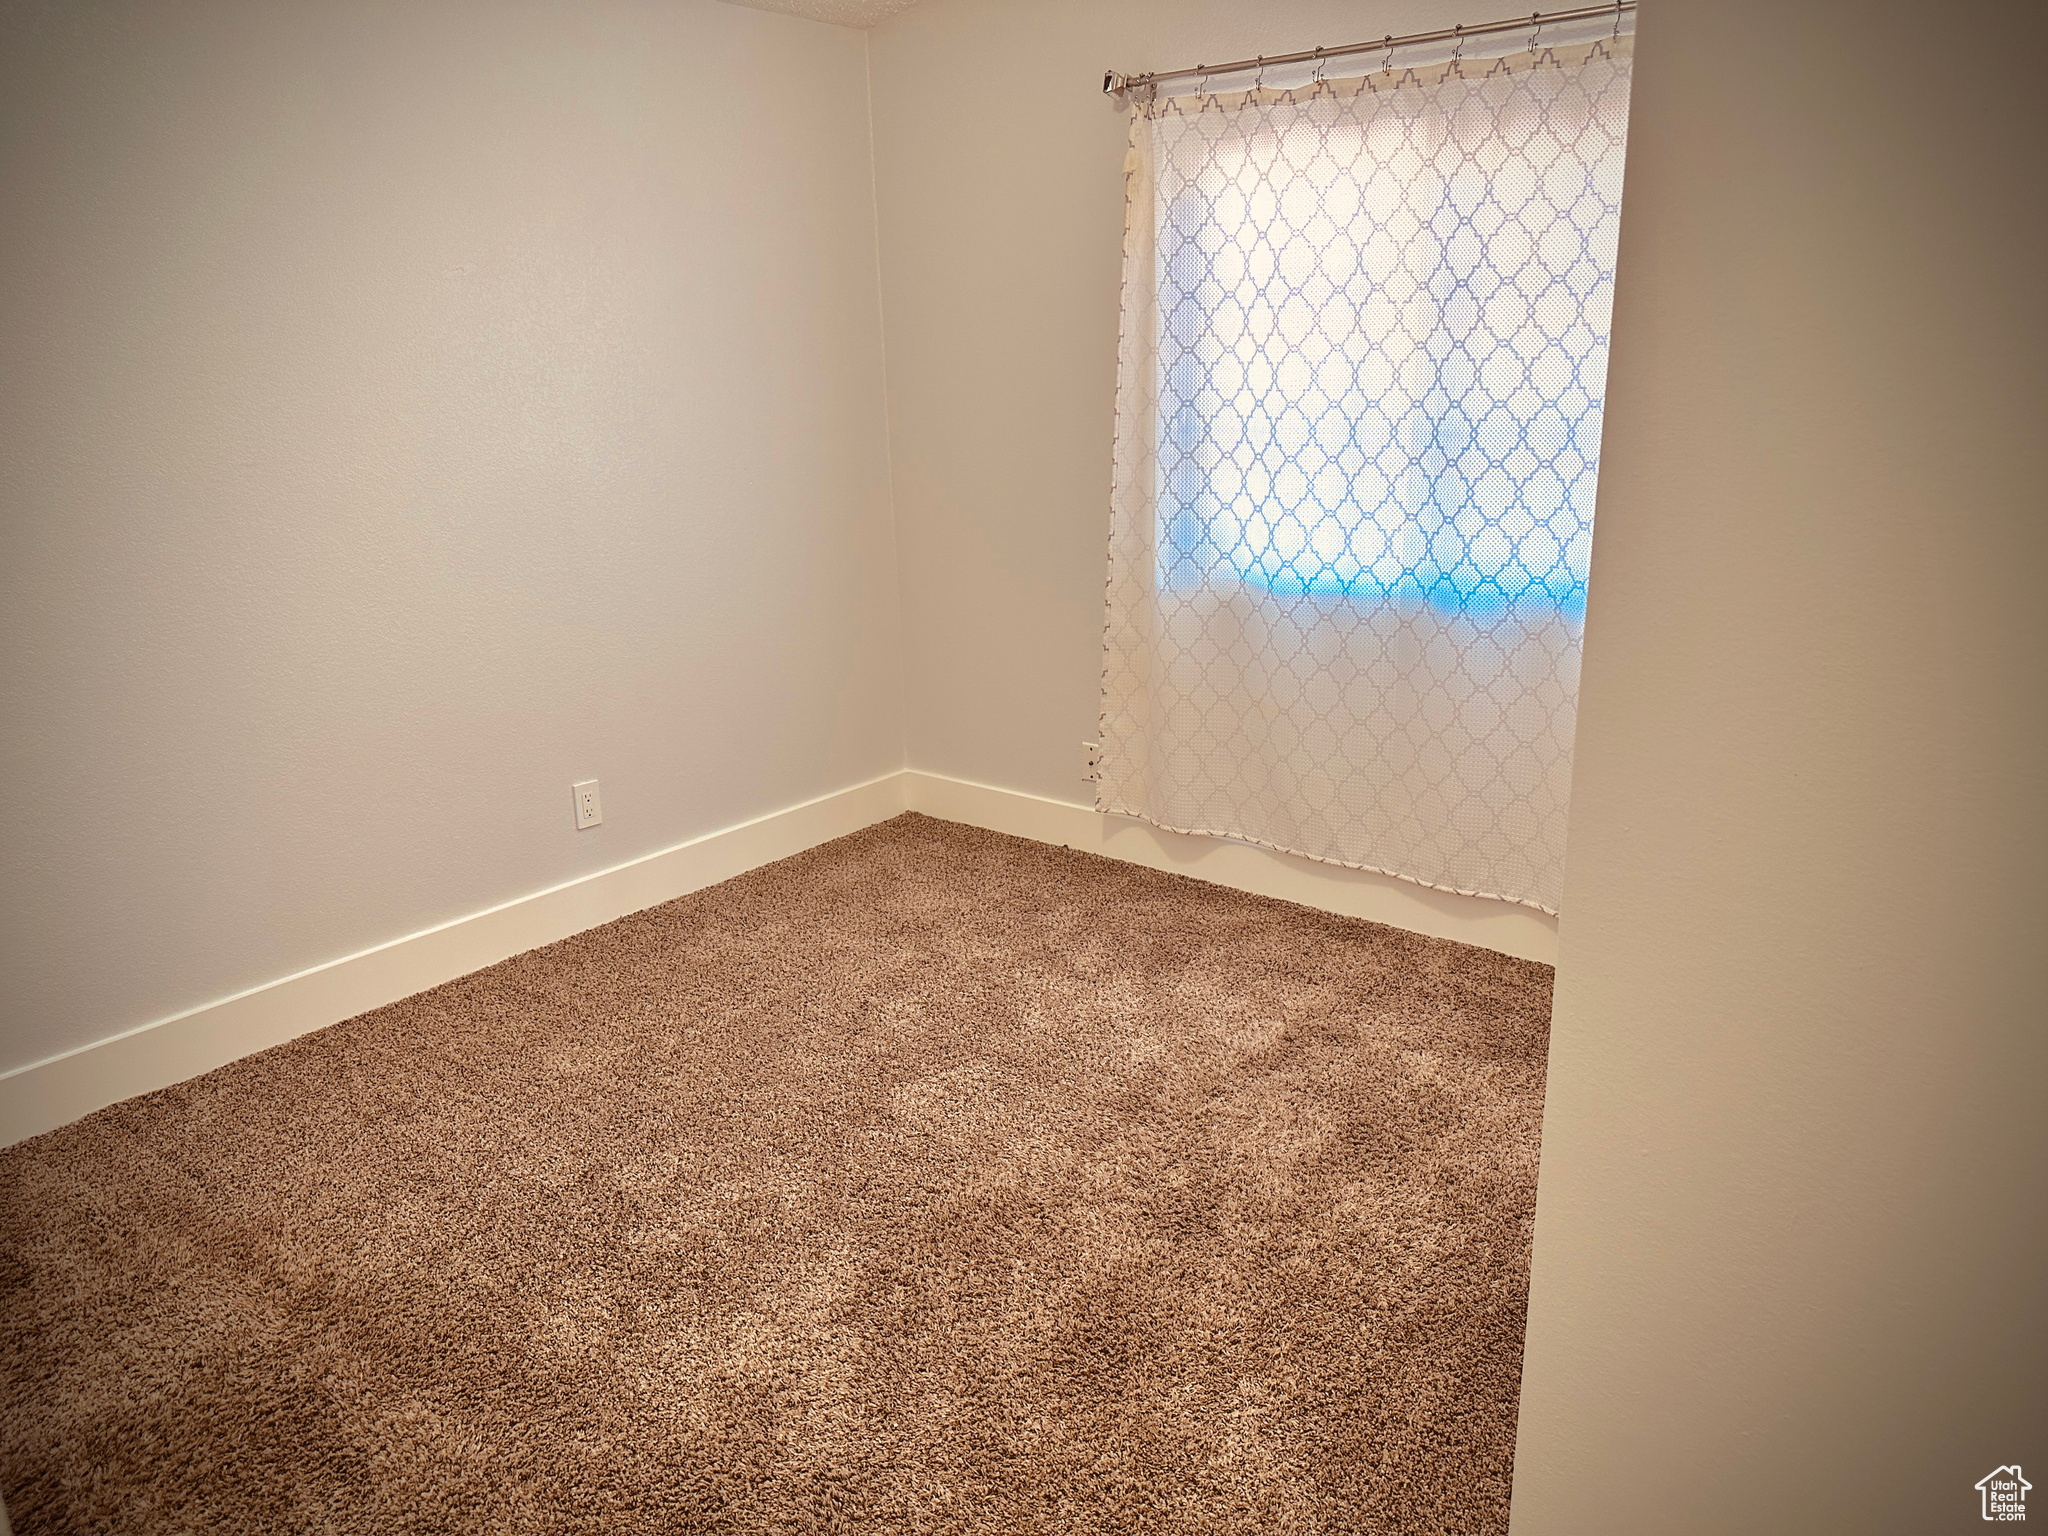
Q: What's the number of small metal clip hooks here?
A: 9